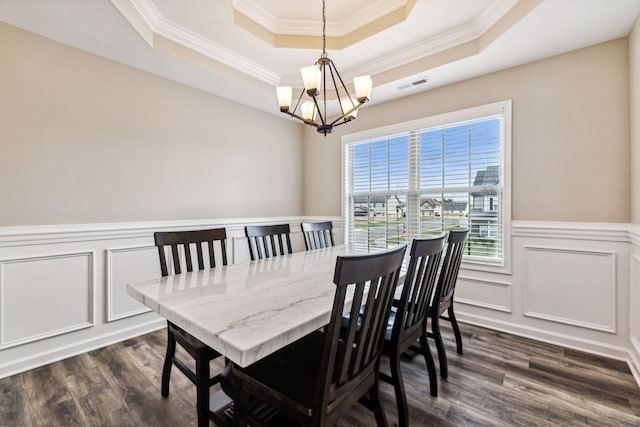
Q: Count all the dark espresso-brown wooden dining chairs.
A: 6